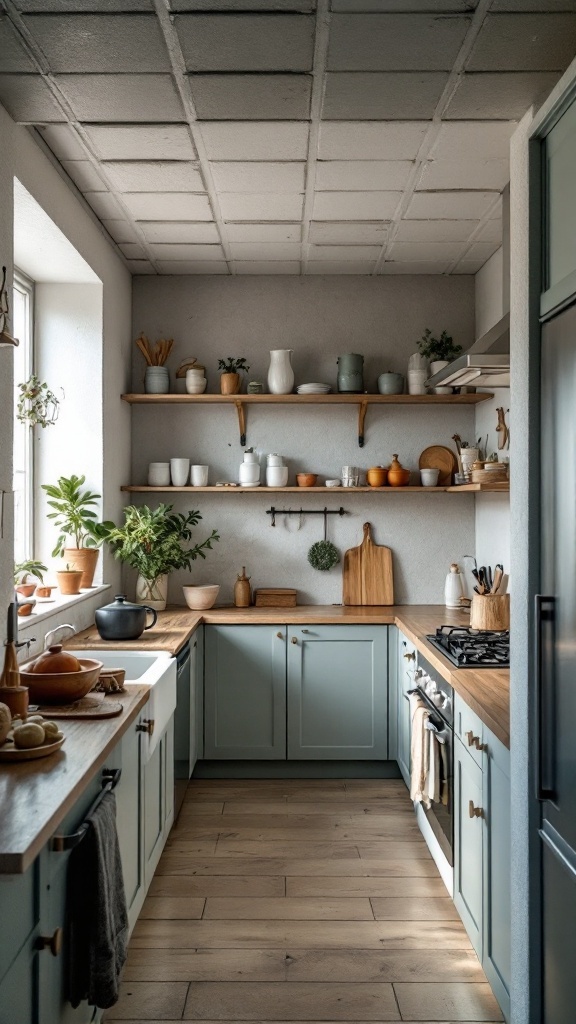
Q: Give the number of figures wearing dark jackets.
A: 0